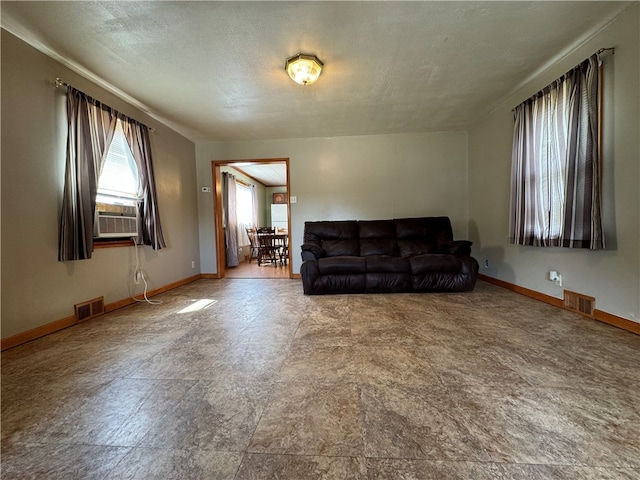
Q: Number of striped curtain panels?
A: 4